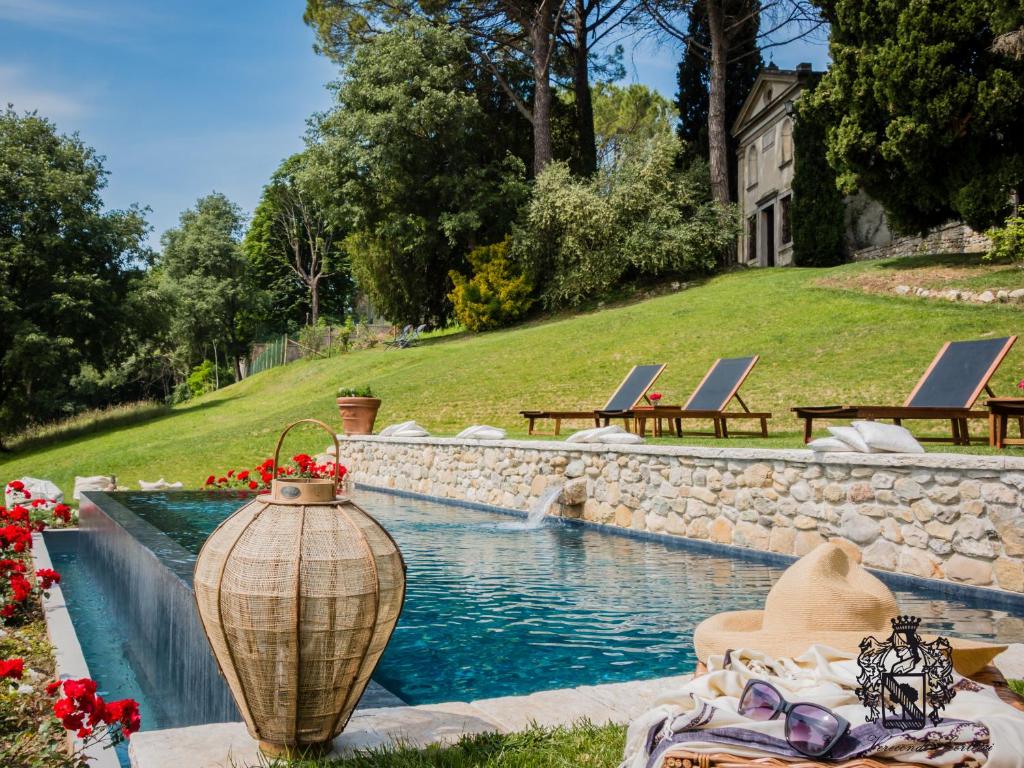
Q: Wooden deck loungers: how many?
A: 3